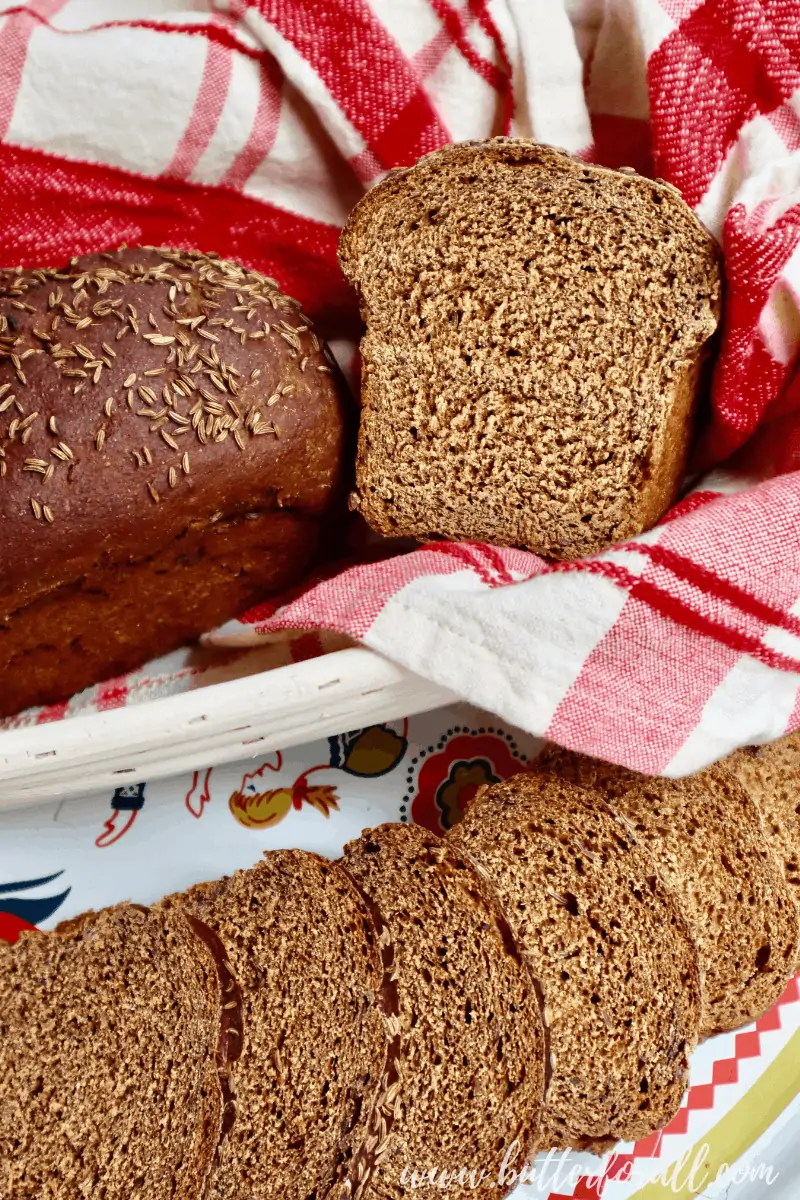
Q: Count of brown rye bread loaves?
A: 2